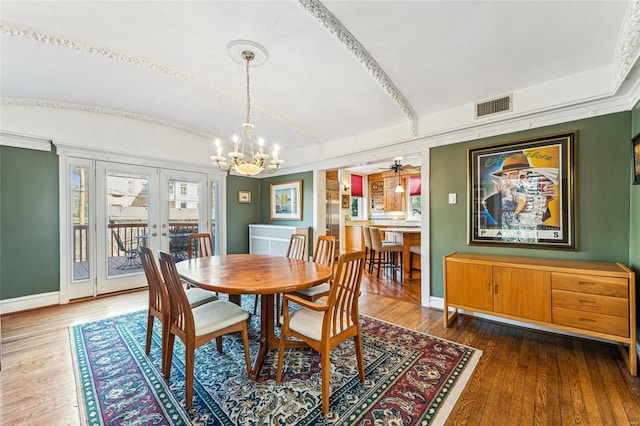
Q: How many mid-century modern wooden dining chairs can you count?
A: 6